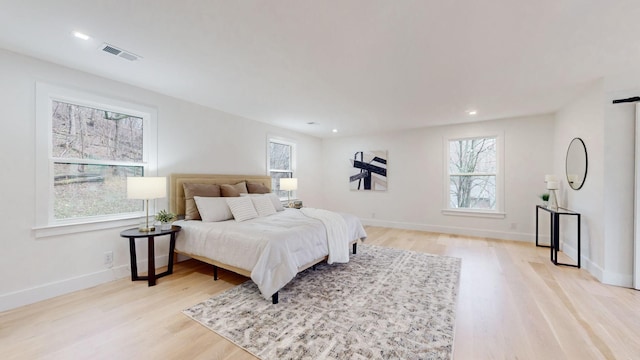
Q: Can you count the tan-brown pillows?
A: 3